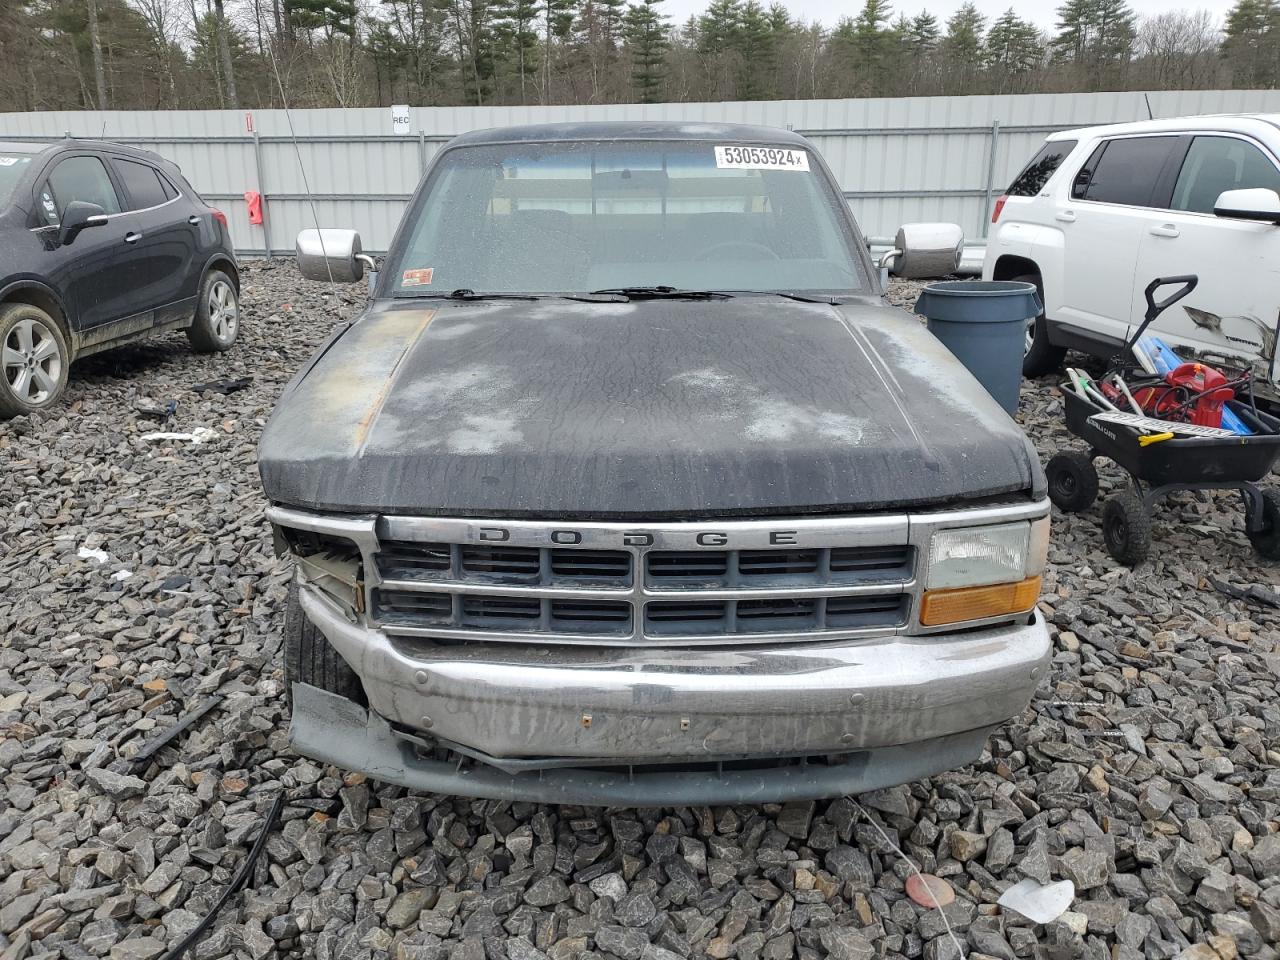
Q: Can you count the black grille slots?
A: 12